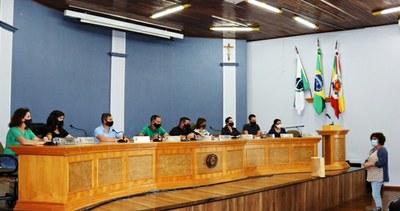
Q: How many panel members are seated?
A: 9